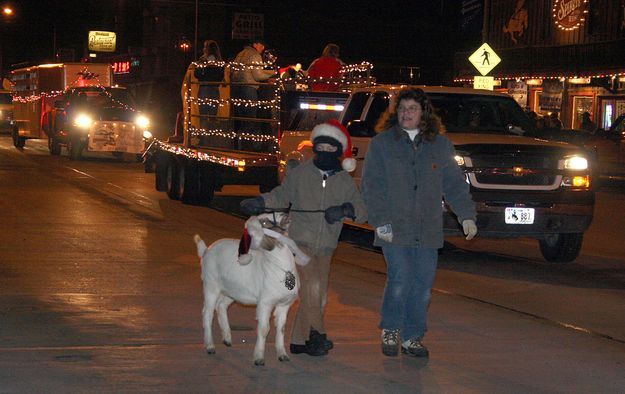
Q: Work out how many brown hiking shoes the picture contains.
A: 2